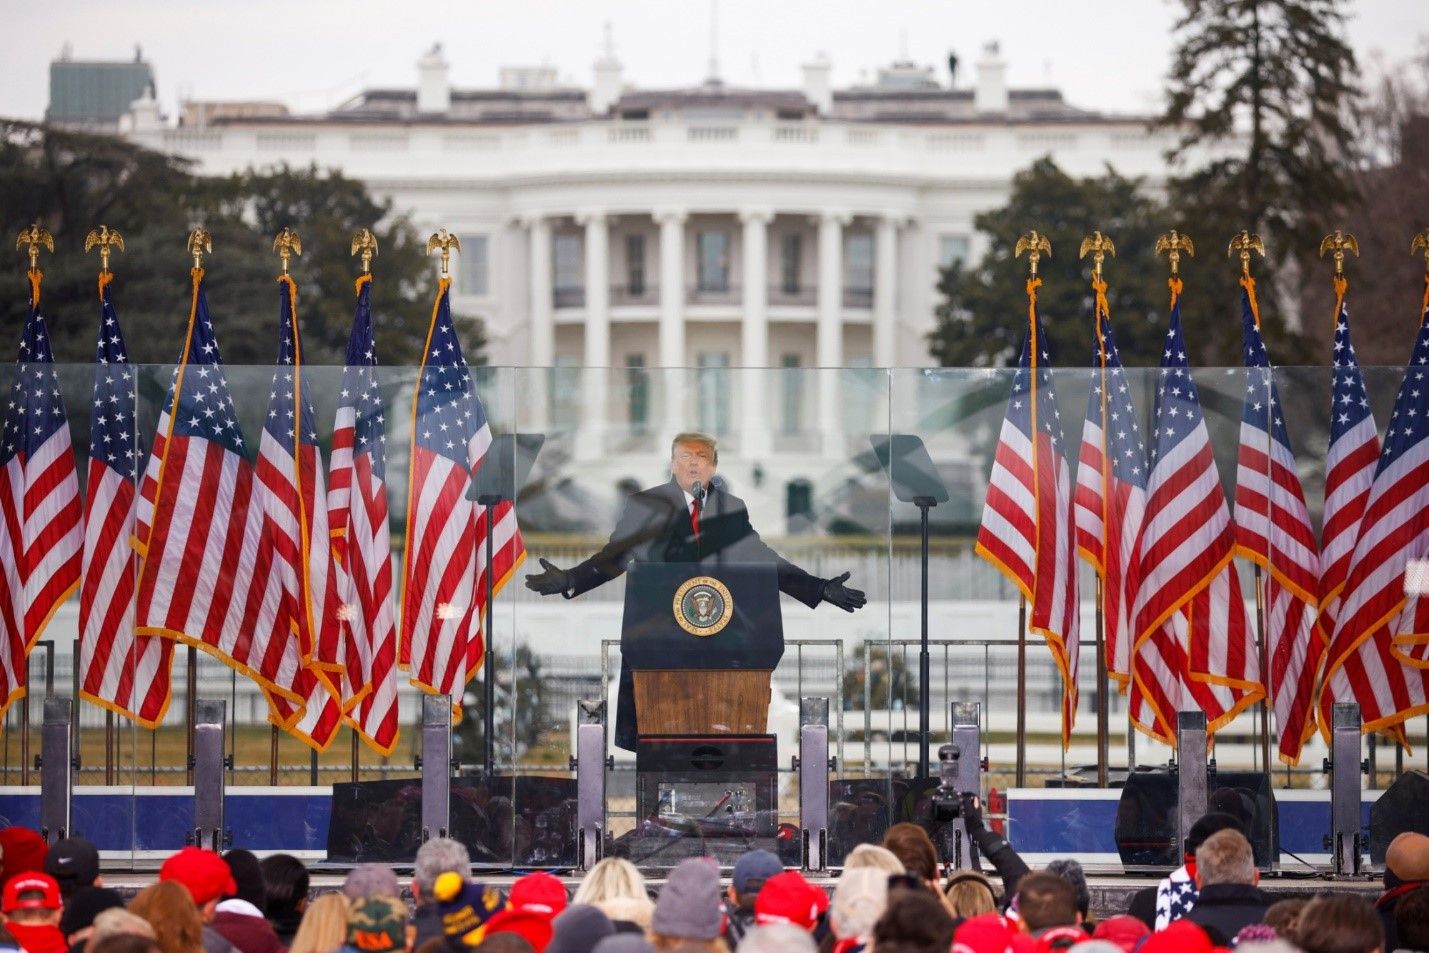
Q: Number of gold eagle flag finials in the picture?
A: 12